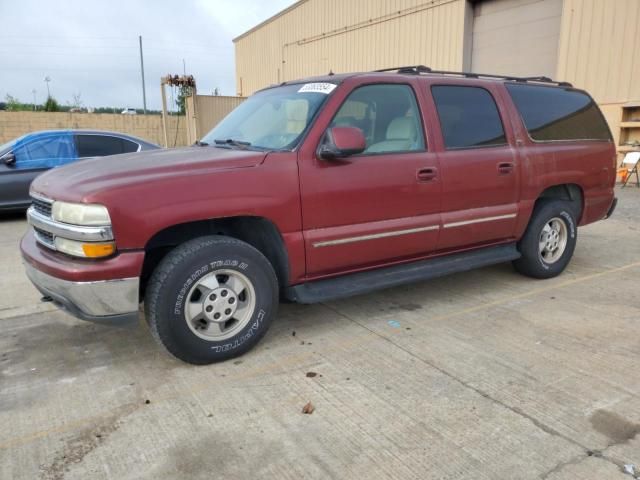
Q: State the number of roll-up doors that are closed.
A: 1